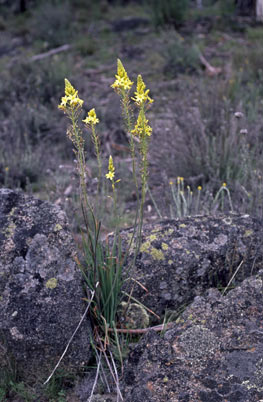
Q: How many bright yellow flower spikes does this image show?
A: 6